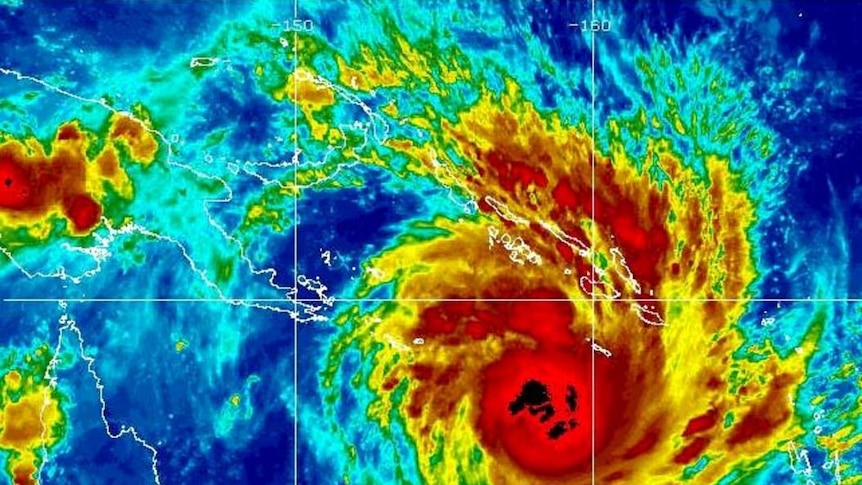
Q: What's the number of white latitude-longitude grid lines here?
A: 3